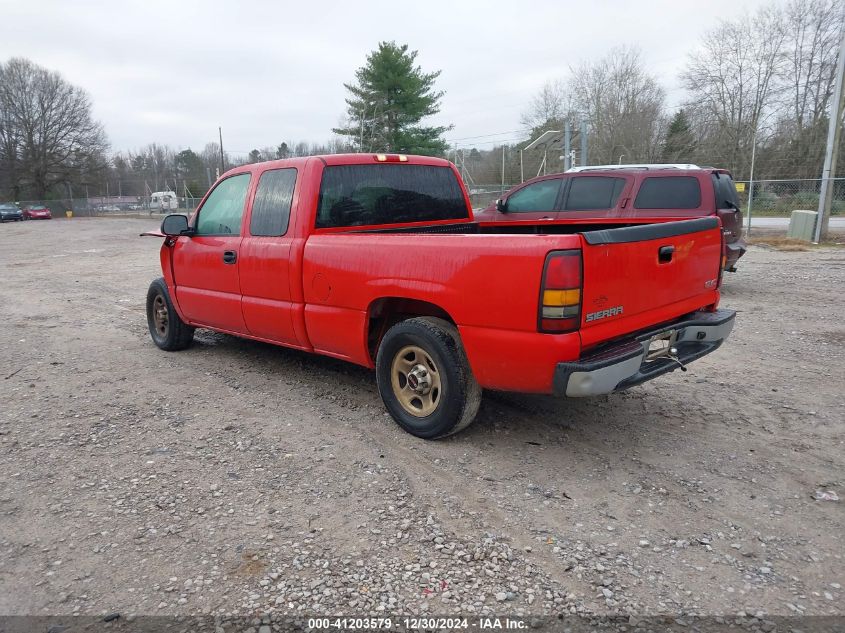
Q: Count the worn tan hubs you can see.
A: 2